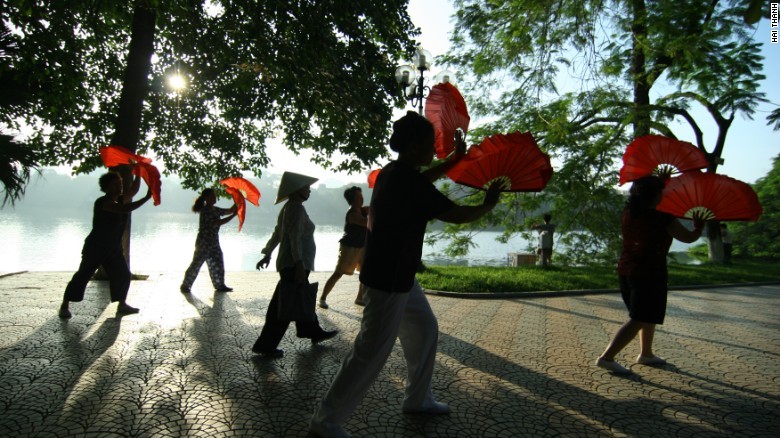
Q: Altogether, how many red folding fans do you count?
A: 9